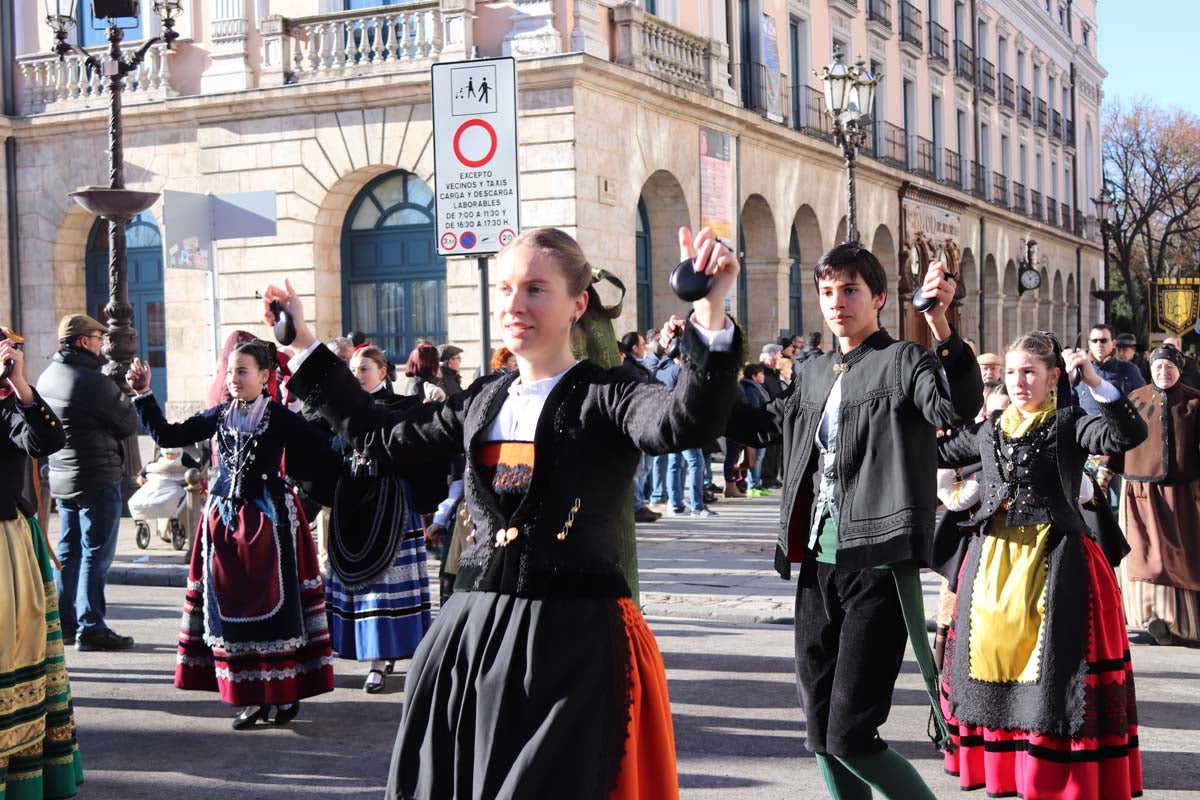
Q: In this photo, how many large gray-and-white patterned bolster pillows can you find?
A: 0